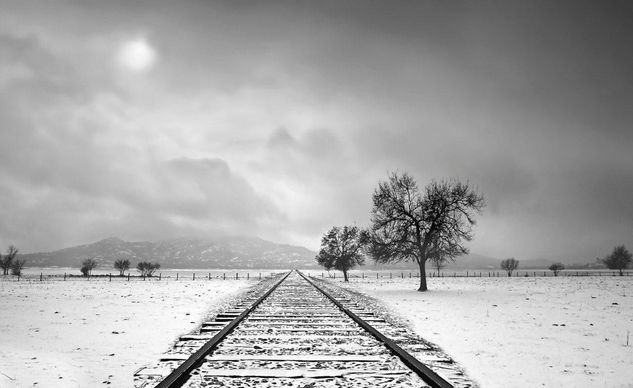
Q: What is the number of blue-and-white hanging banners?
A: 0